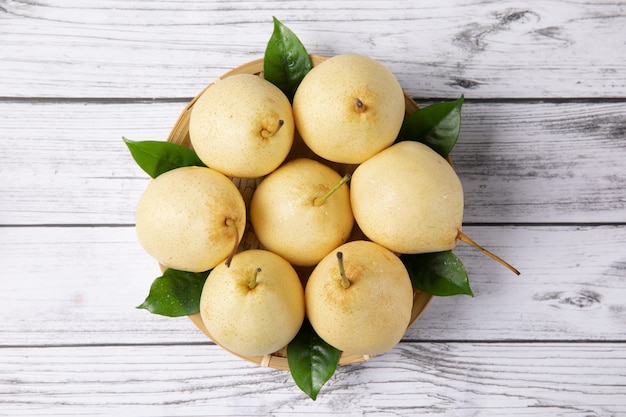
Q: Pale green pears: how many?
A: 7